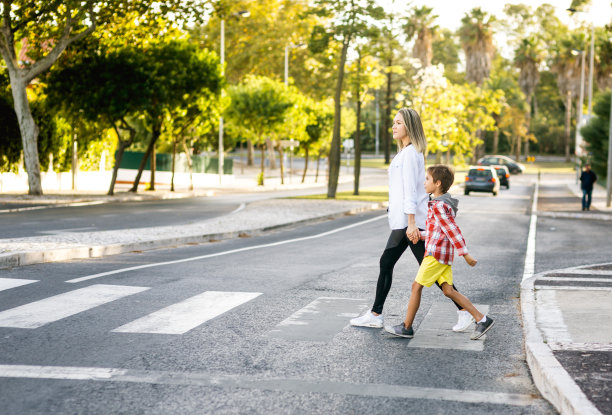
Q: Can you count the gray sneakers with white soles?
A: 2